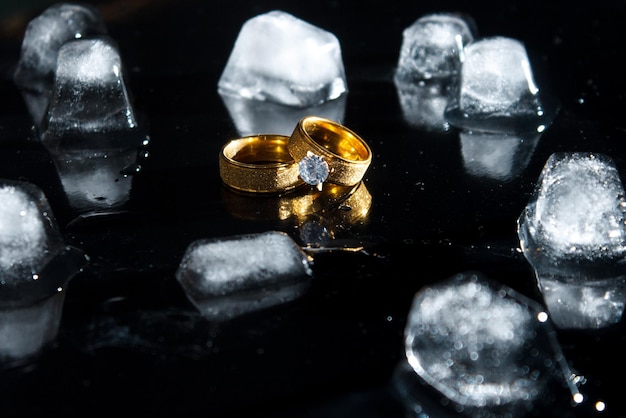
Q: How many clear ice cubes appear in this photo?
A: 9